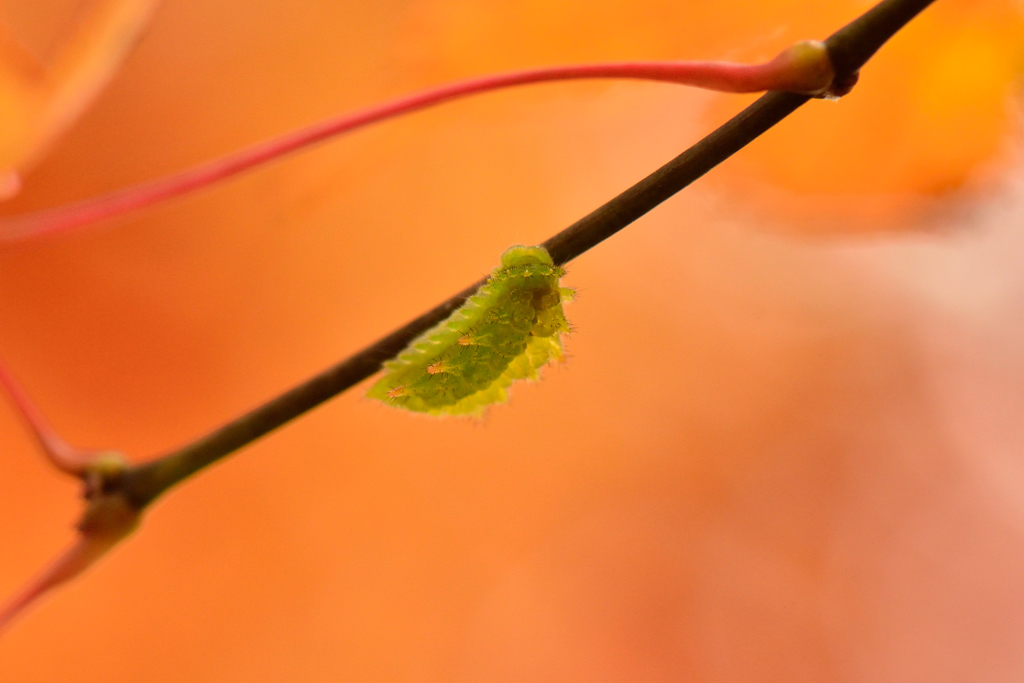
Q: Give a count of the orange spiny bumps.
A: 3